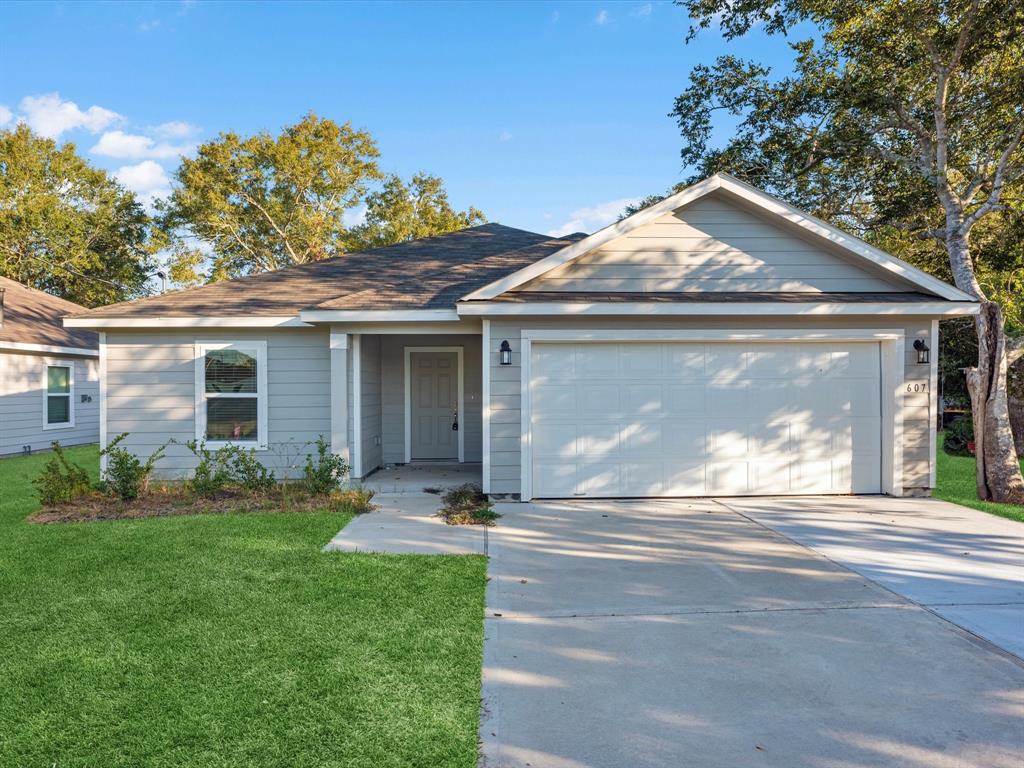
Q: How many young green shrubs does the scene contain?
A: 5